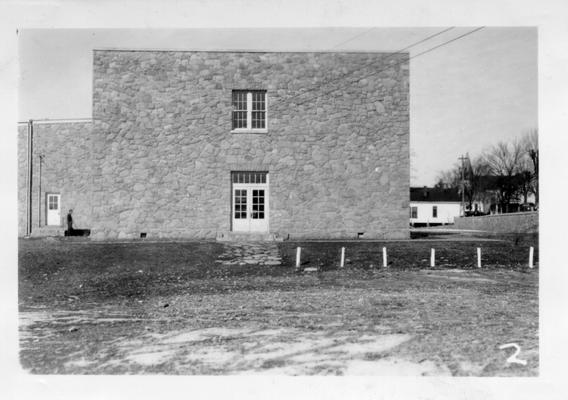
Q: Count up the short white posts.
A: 6